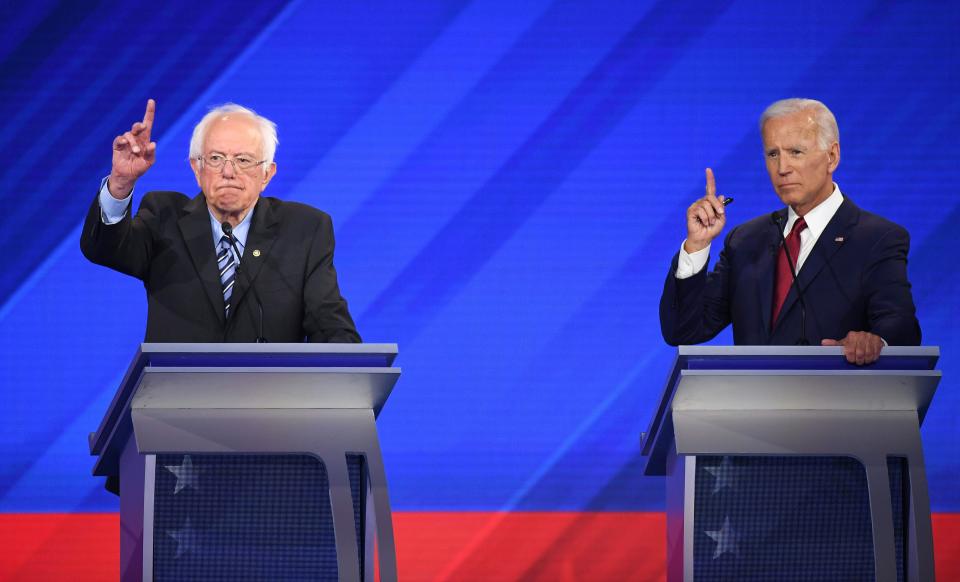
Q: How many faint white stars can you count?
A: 4